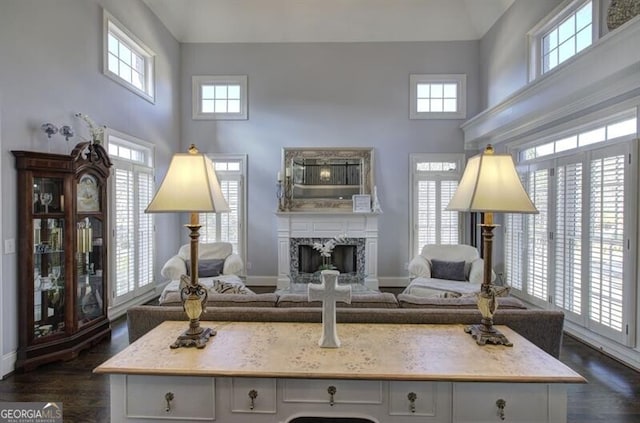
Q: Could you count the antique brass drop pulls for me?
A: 5